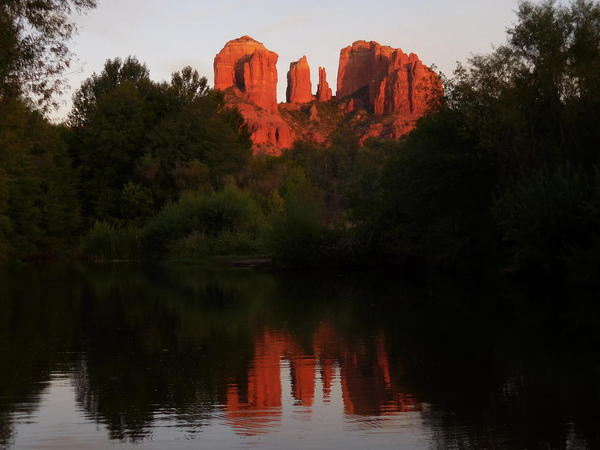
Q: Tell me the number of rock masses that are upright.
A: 4